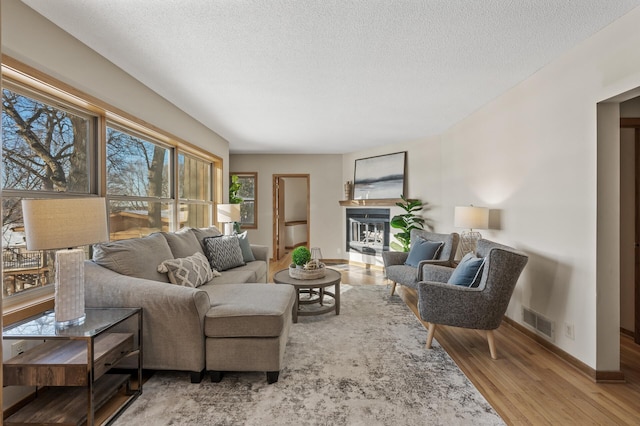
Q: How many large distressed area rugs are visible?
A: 1